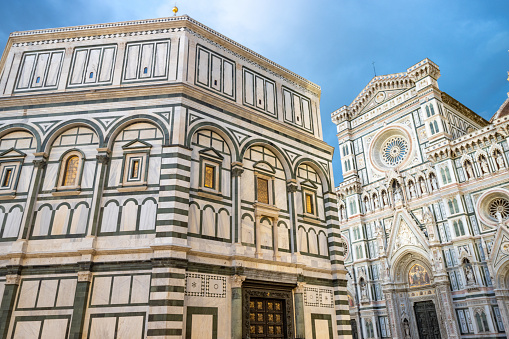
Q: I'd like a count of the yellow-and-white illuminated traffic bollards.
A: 0